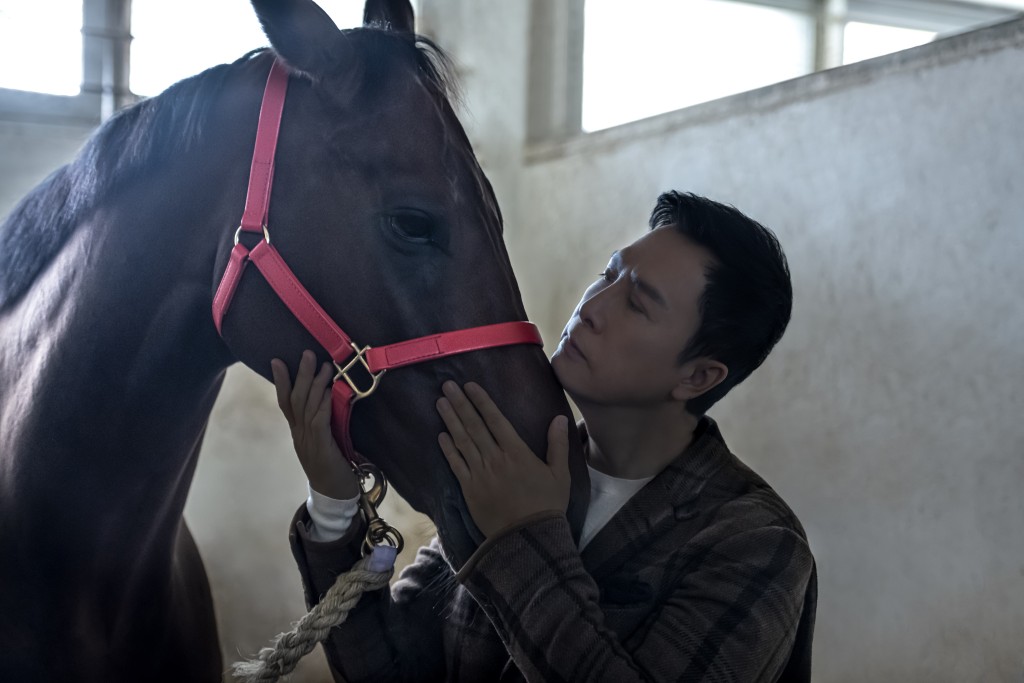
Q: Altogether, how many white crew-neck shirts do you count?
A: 1